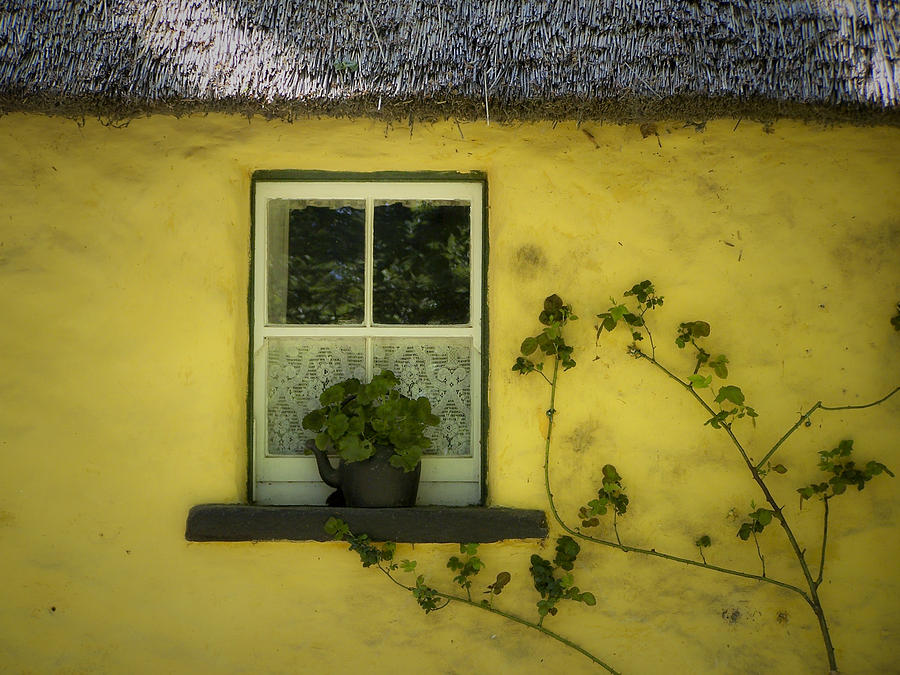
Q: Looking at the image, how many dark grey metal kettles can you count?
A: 1